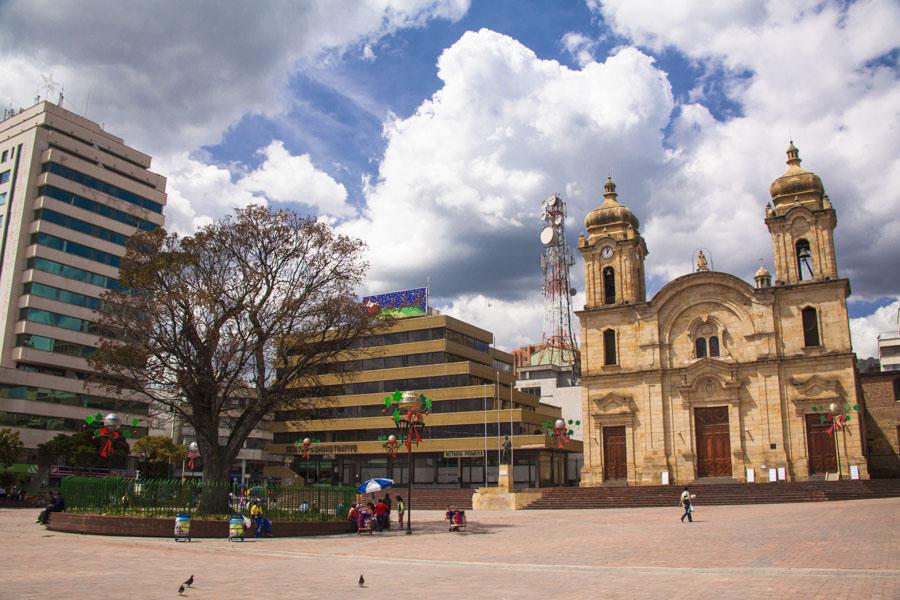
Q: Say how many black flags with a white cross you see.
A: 0